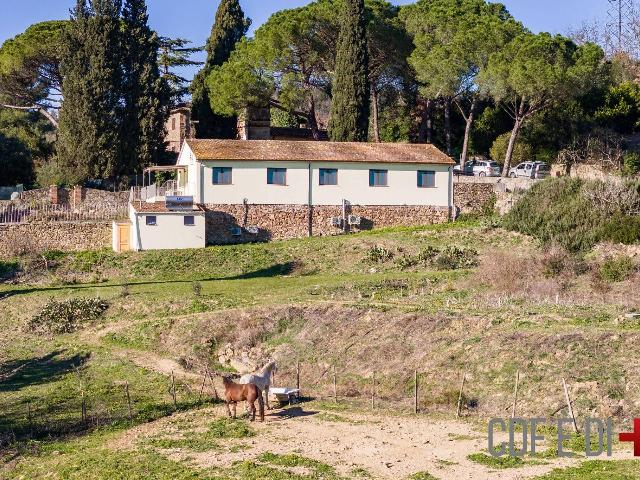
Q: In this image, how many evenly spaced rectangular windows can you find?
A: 5